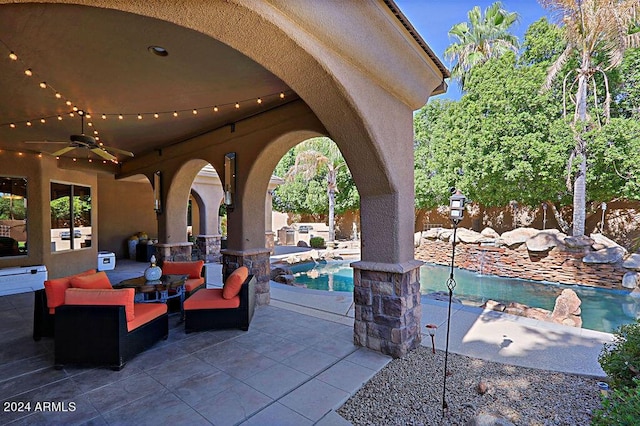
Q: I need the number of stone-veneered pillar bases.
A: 5